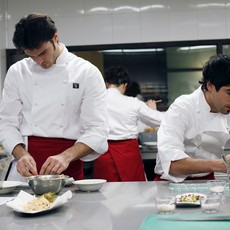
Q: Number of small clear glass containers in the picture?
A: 3